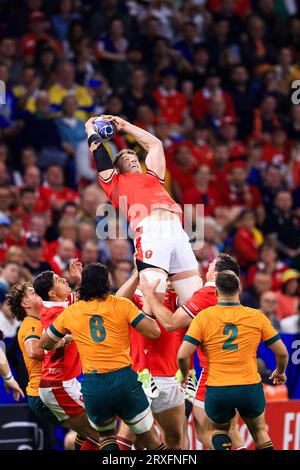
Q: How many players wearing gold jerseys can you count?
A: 3